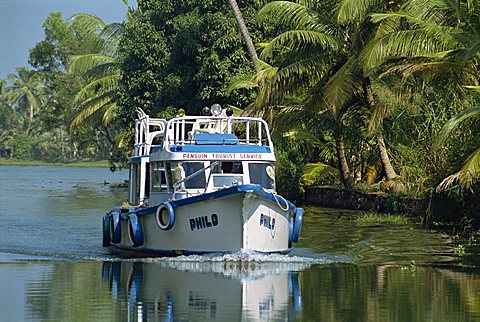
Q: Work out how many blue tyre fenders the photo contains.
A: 6